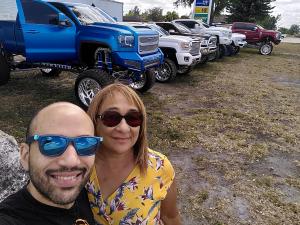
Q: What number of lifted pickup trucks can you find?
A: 6